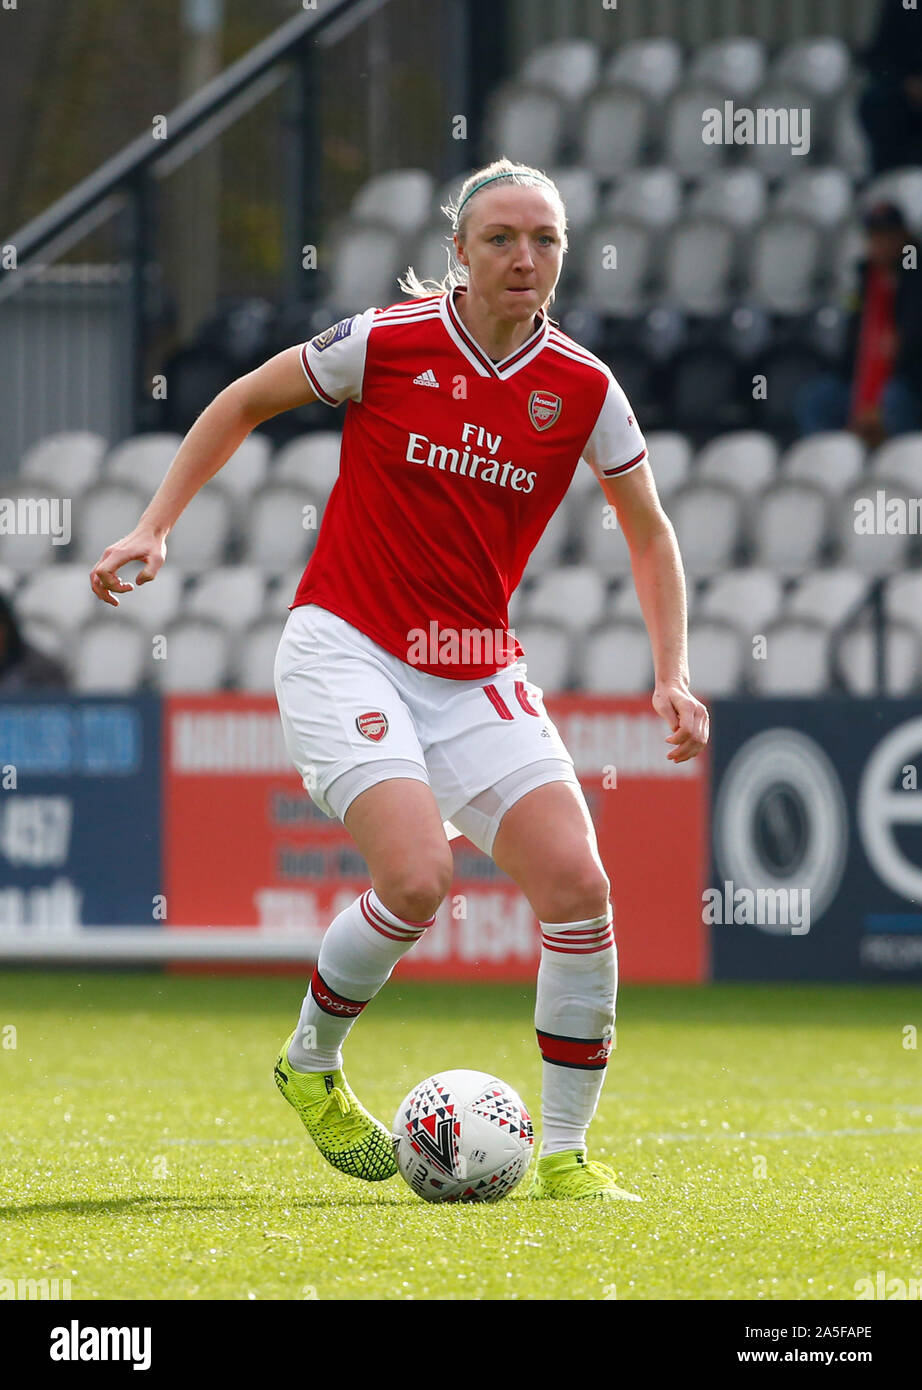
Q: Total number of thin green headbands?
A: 1